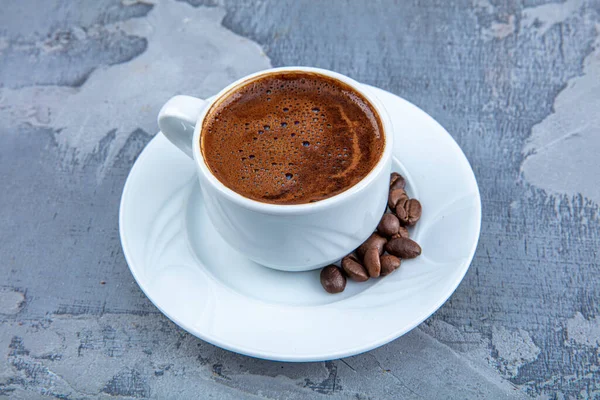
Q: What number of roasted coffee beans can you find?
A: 11